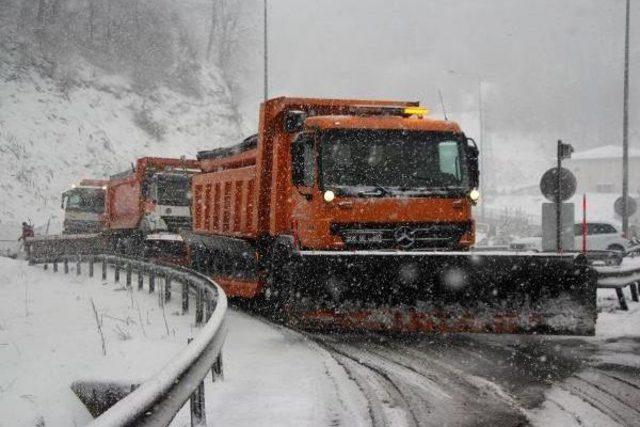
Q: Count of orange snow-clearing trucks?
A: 3